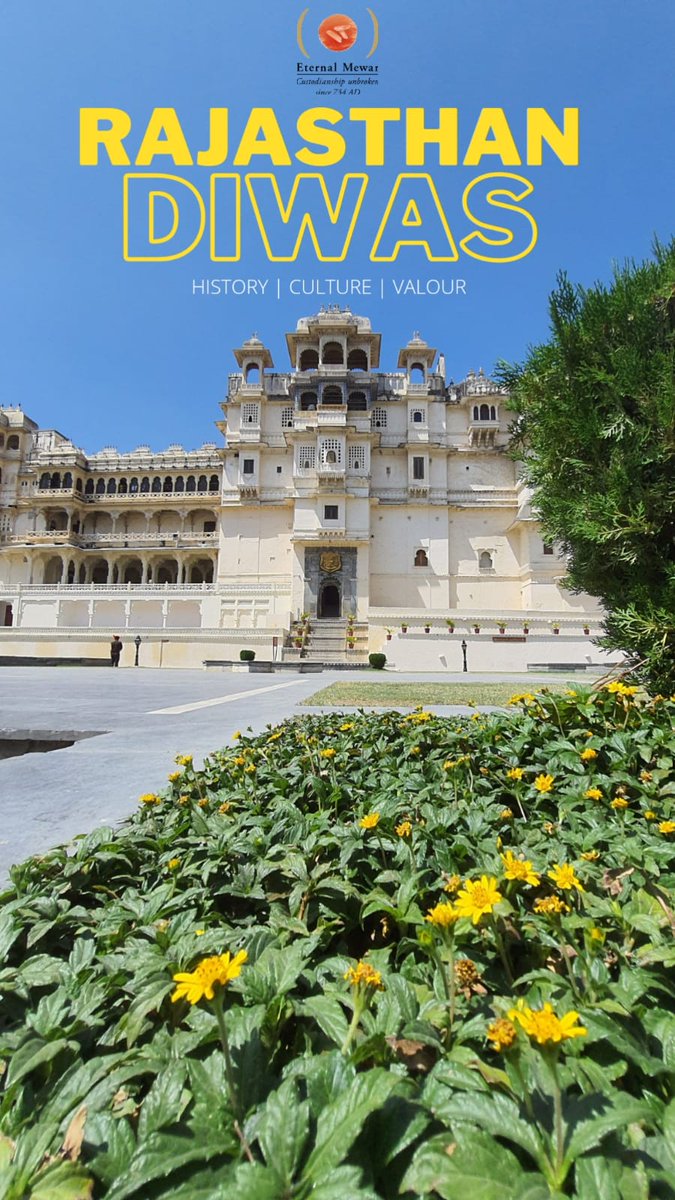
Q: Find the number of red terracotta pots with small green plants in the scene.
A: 15